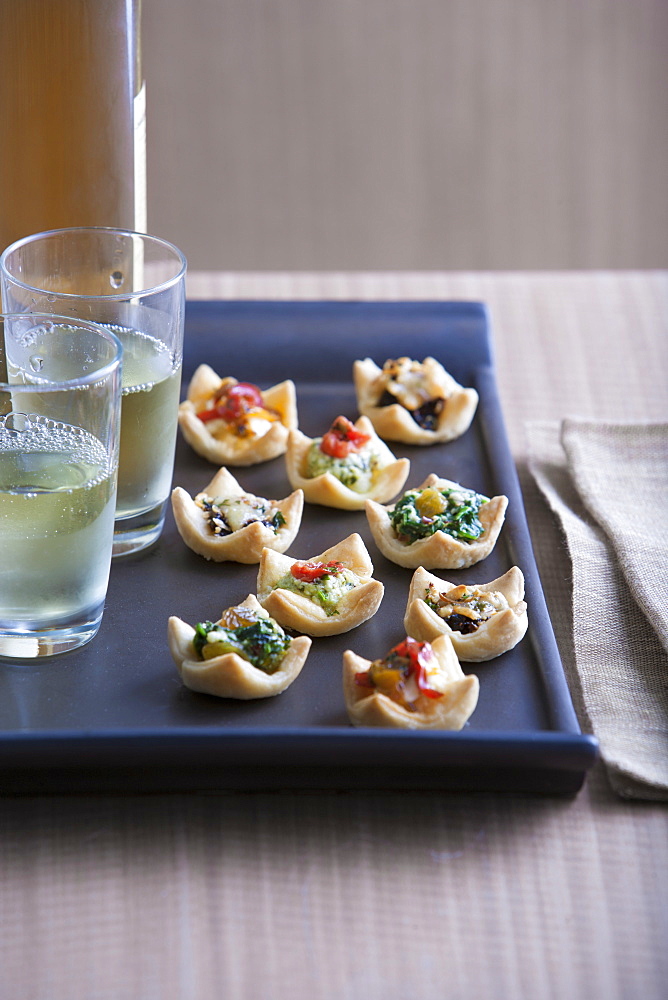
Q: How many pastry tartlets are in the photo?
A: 9